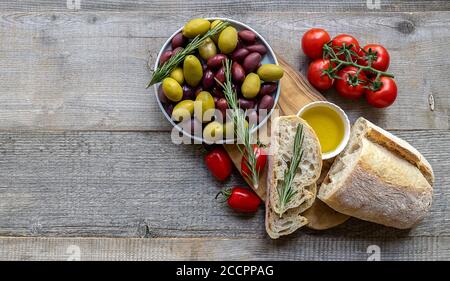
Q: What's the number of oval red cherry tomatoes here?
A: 3